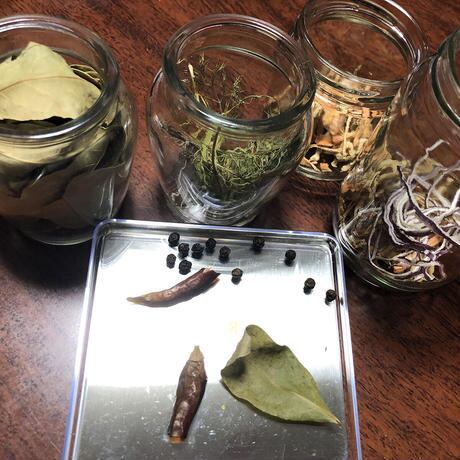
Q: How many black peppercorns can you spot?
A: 12